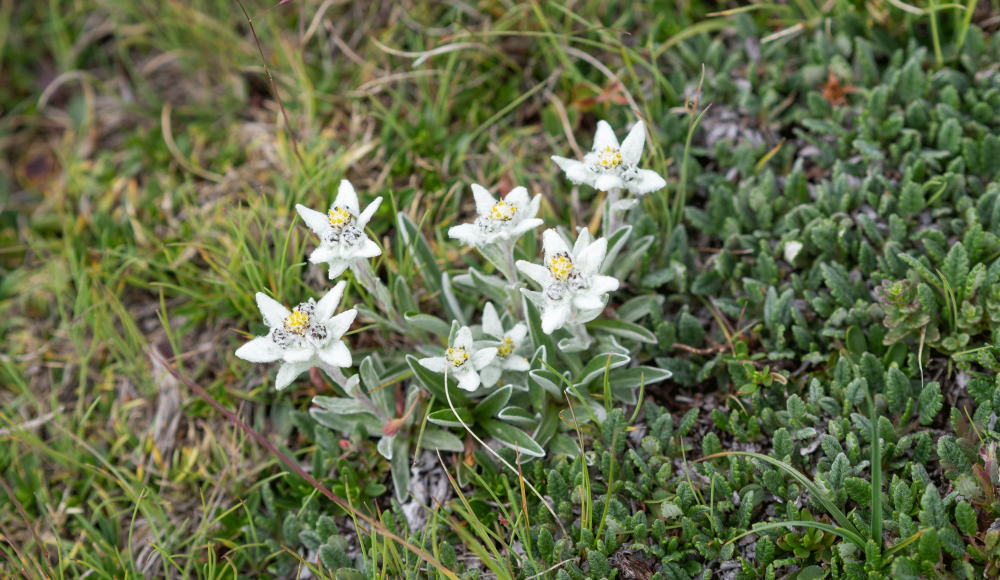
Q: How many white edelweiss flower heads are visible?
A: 7